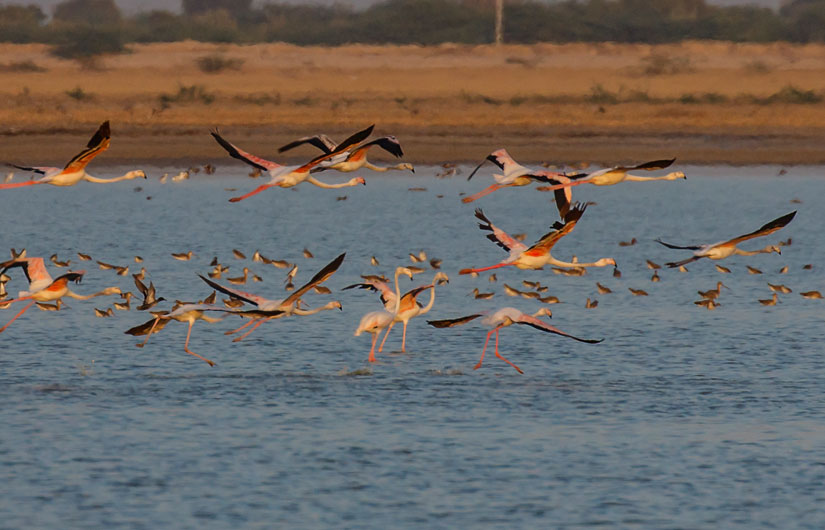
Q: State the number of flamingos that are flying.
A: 11